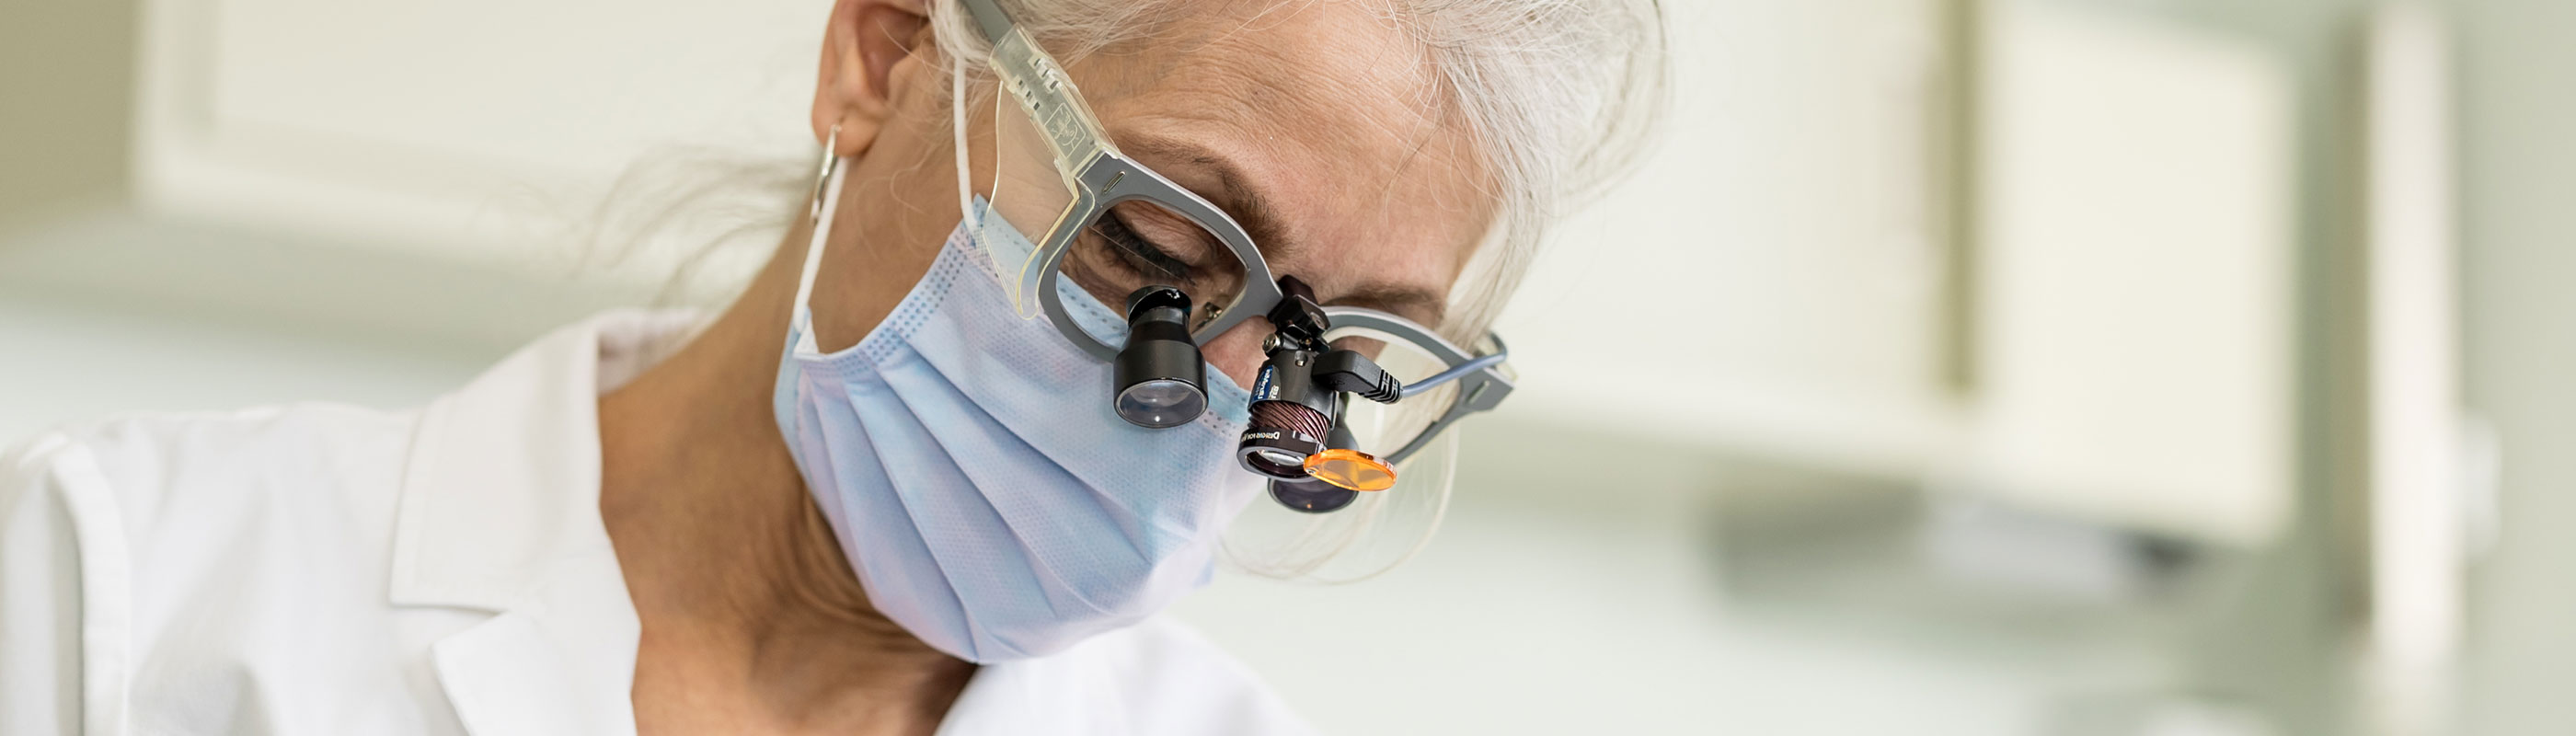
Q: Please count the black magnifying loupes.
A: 2